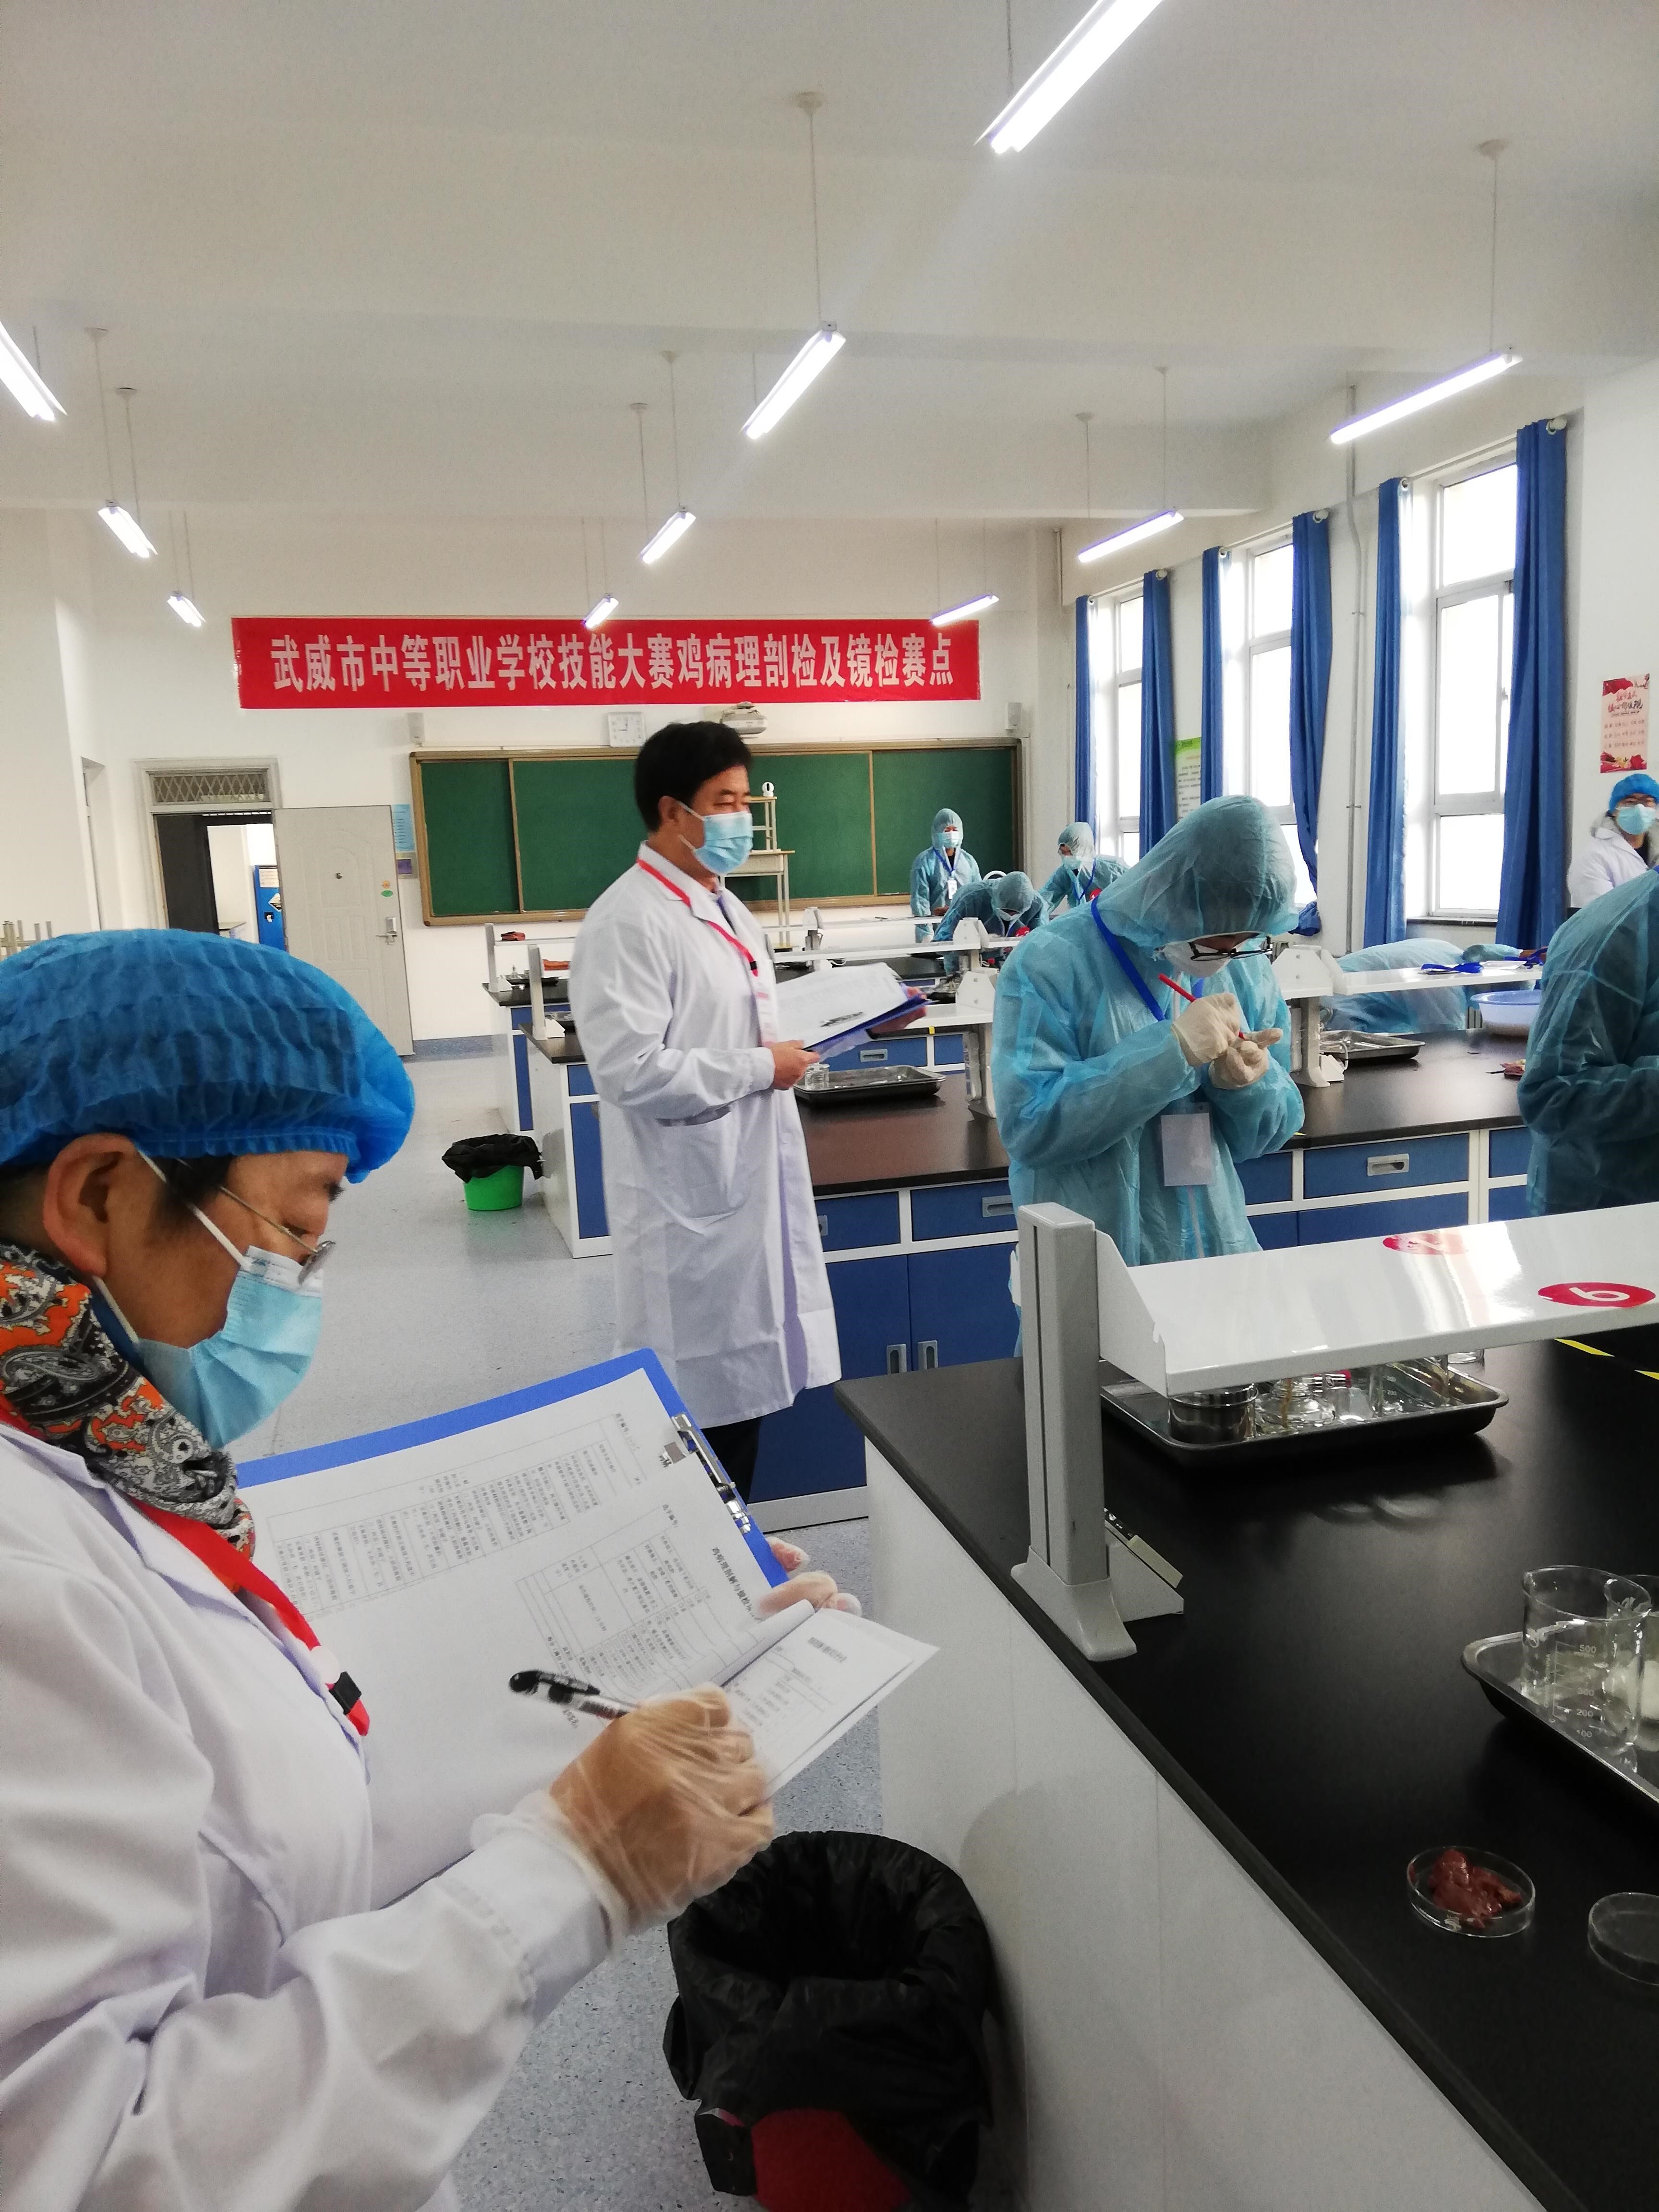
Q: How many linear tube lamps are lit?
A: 10